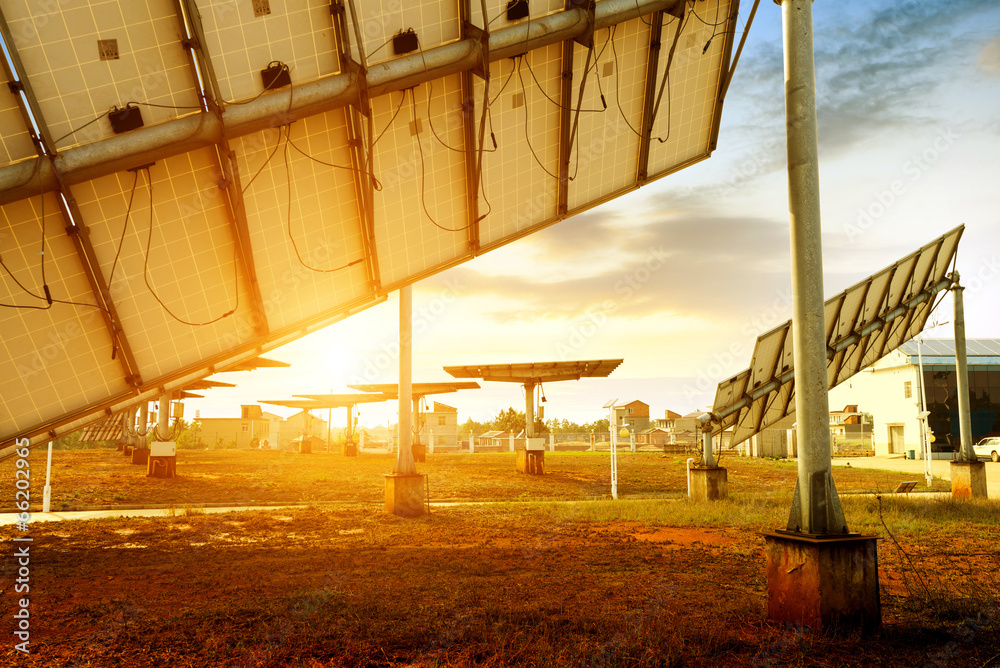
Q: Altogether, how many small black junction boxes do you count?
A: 4